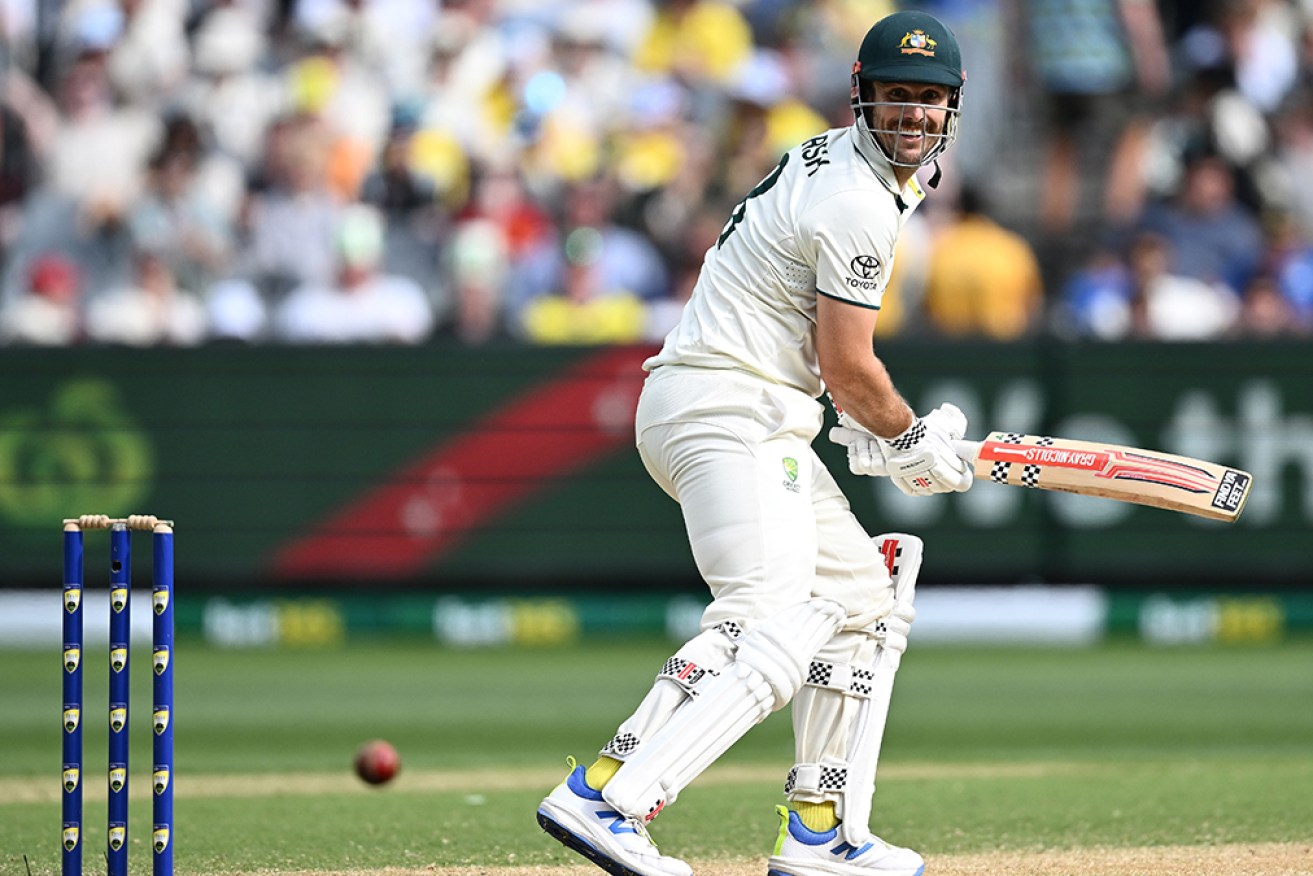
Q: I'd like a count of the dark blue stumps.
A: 3